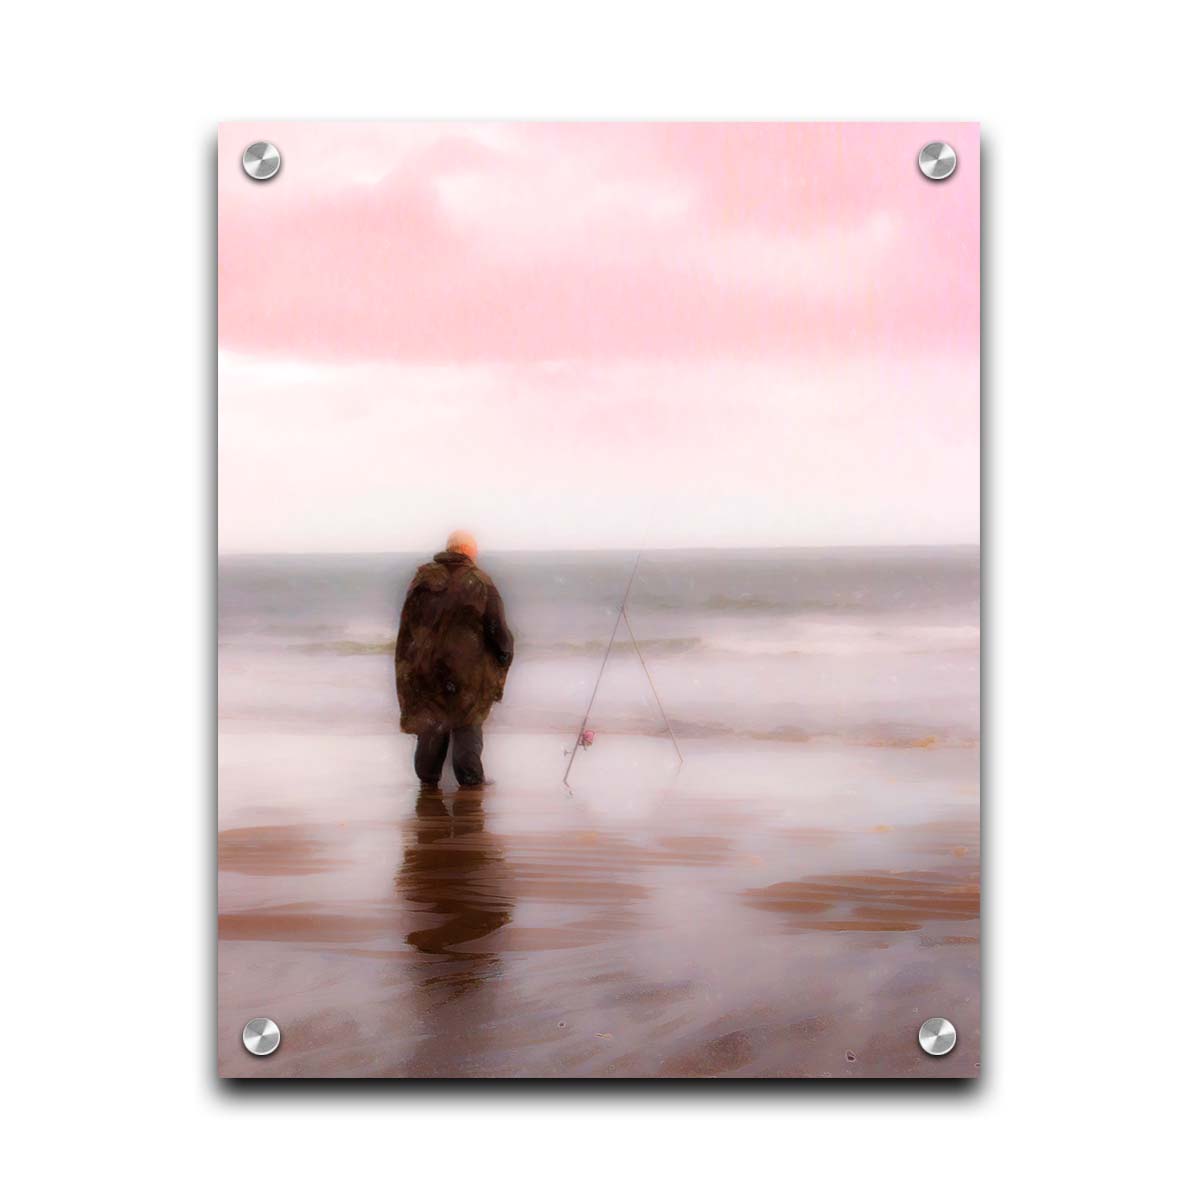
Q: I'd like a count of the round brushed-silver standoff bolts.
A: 4